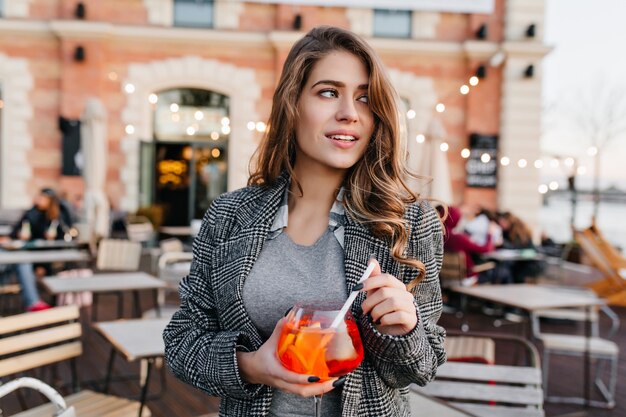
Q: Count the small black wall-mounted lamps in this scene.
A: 7